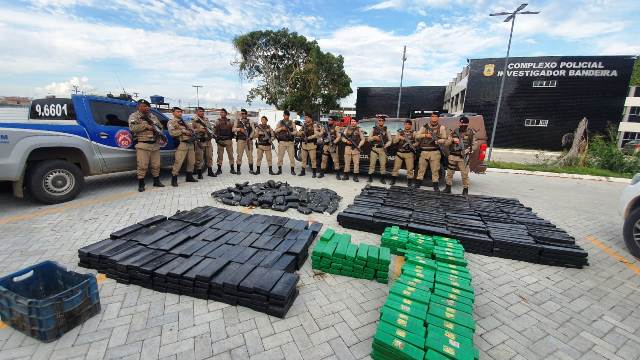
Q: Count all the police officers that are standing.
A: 14